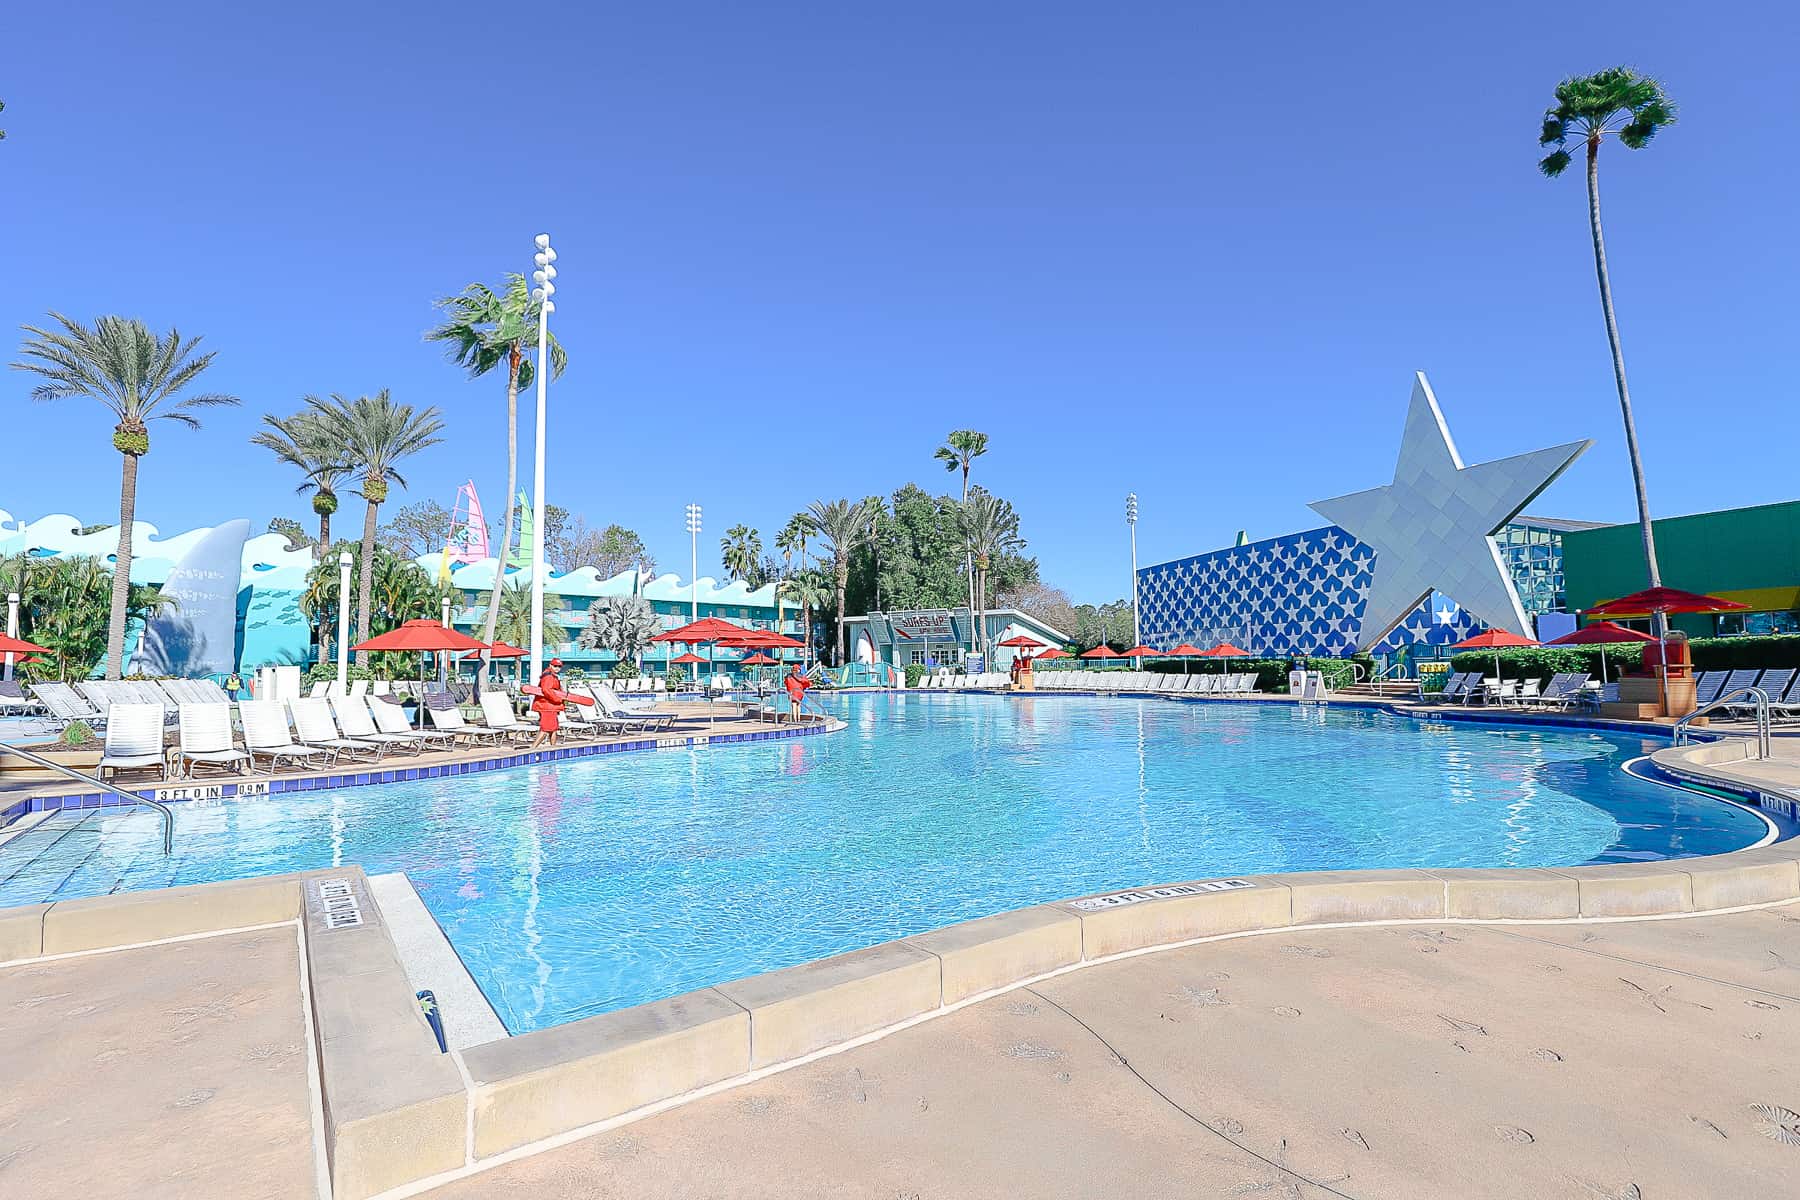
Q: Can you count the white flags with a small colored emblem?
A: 0